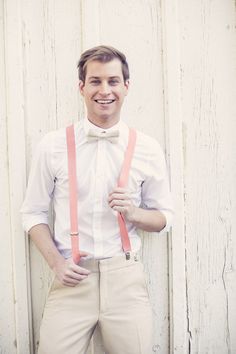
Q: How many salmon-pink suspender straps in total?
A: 2